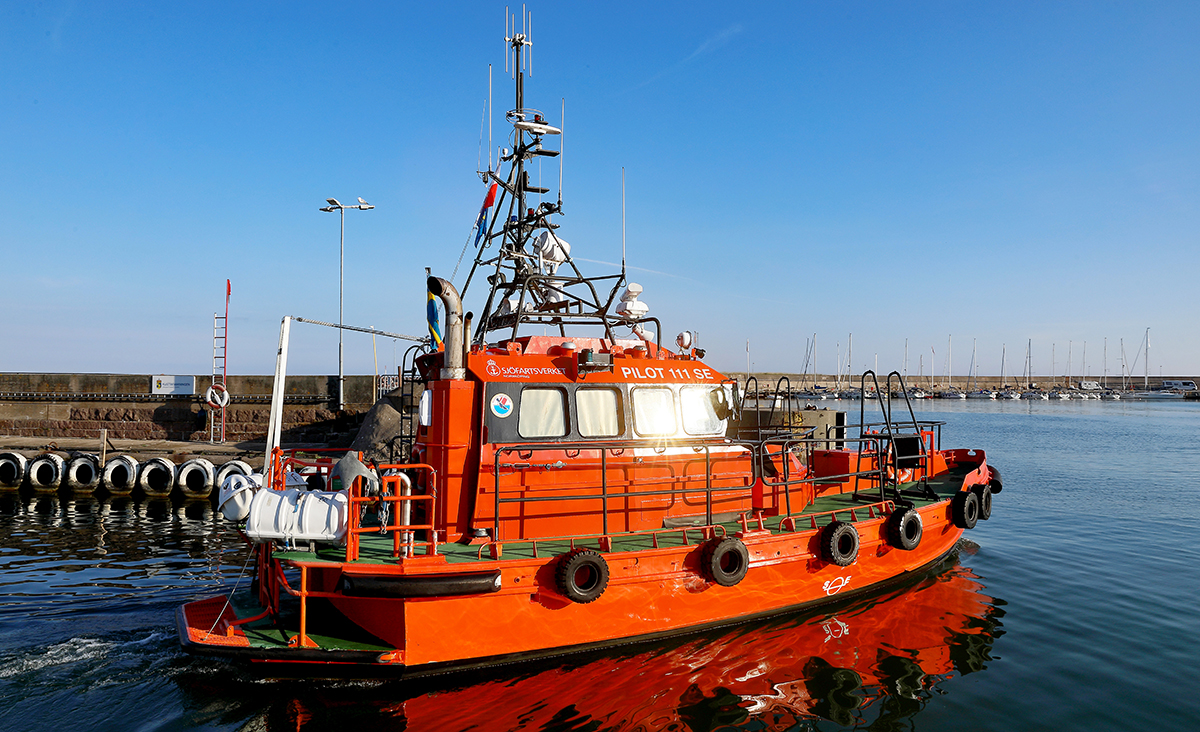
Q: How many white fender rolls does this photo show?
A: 7